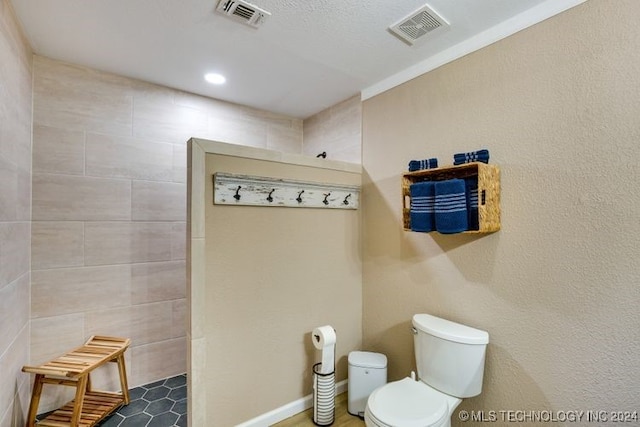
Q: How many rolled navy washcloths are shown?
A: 2